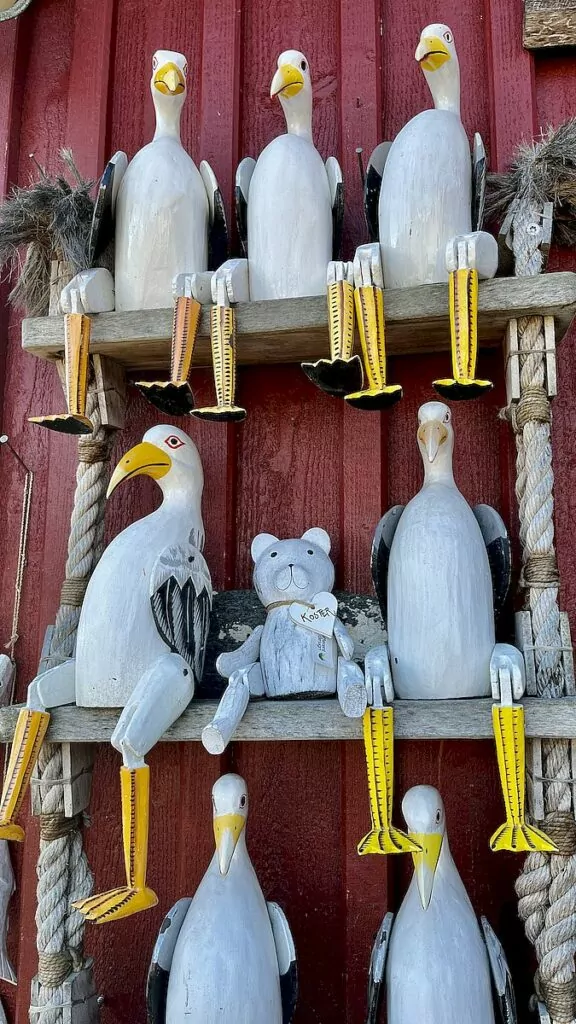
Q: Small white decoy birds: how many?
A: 7